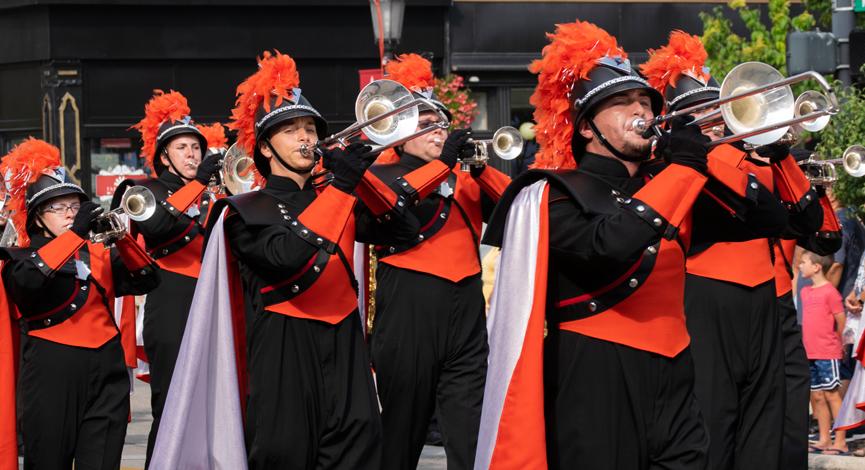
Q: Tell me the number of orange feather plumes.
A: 7